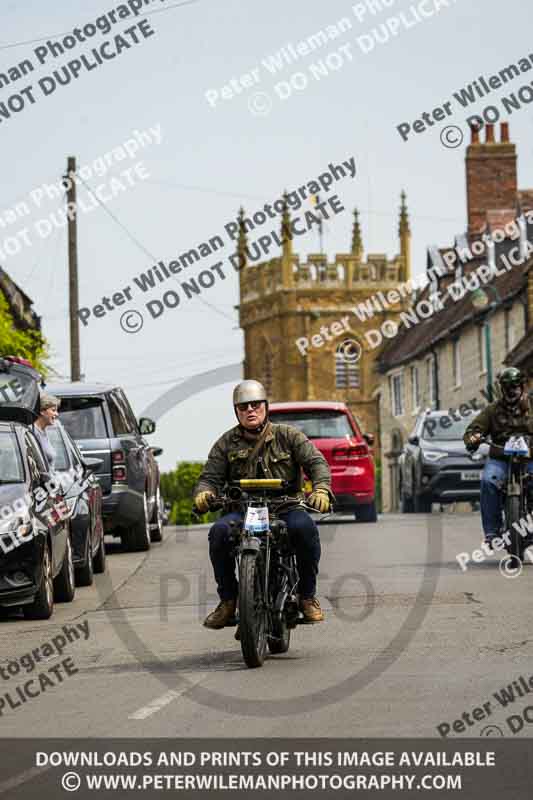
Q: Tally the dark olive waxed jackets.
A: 2